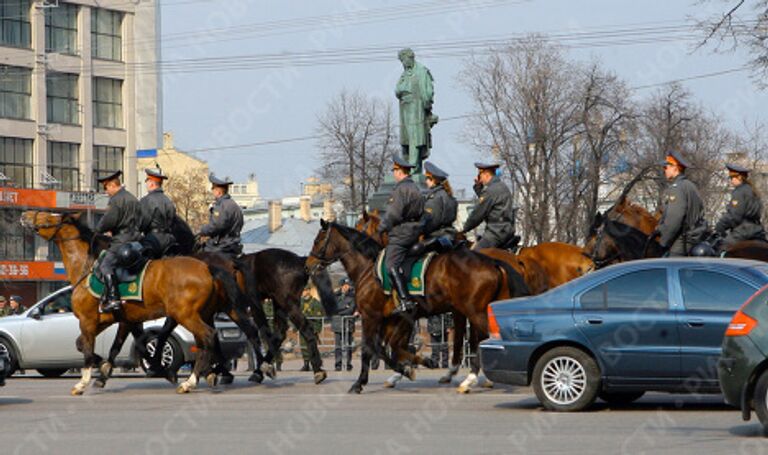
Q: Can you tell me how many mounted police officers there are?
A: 8